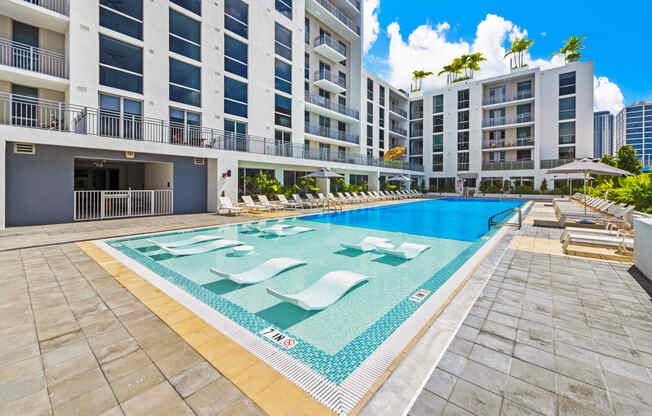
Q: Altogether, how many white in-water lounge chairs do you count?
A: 8